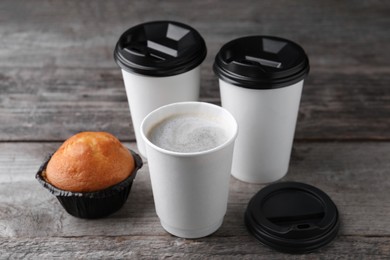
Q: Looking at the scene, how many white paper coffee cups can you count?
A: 3